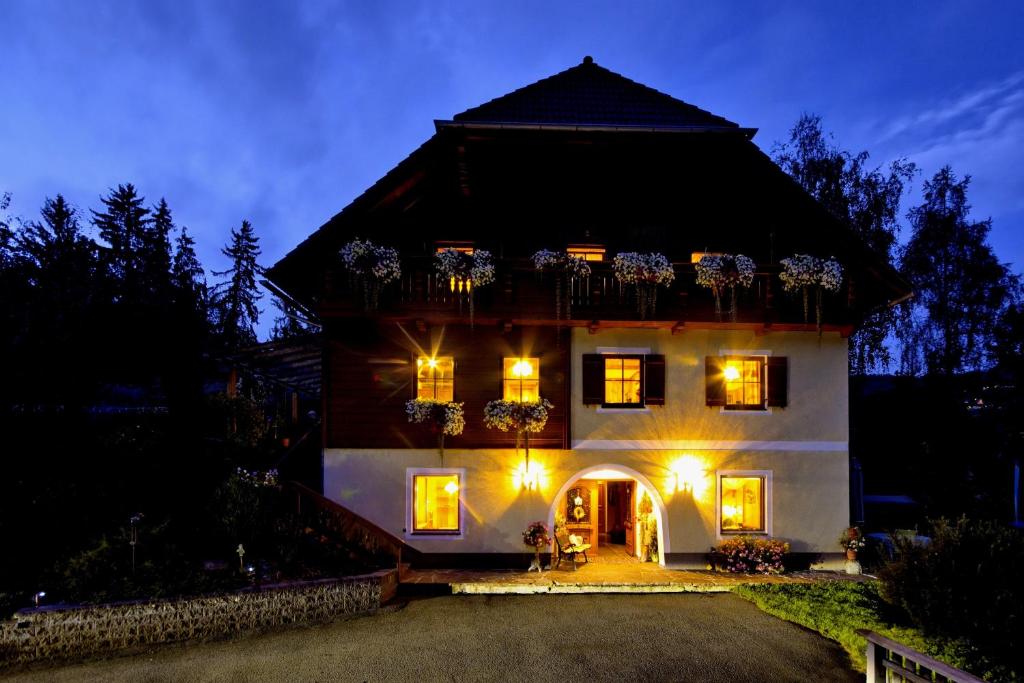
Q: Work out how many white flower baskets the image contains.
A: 8